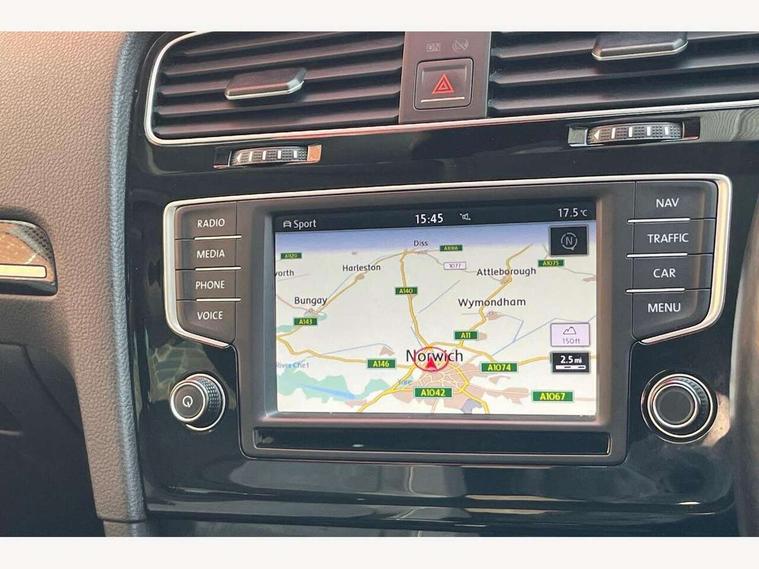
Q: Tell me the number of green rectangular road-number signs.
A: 10